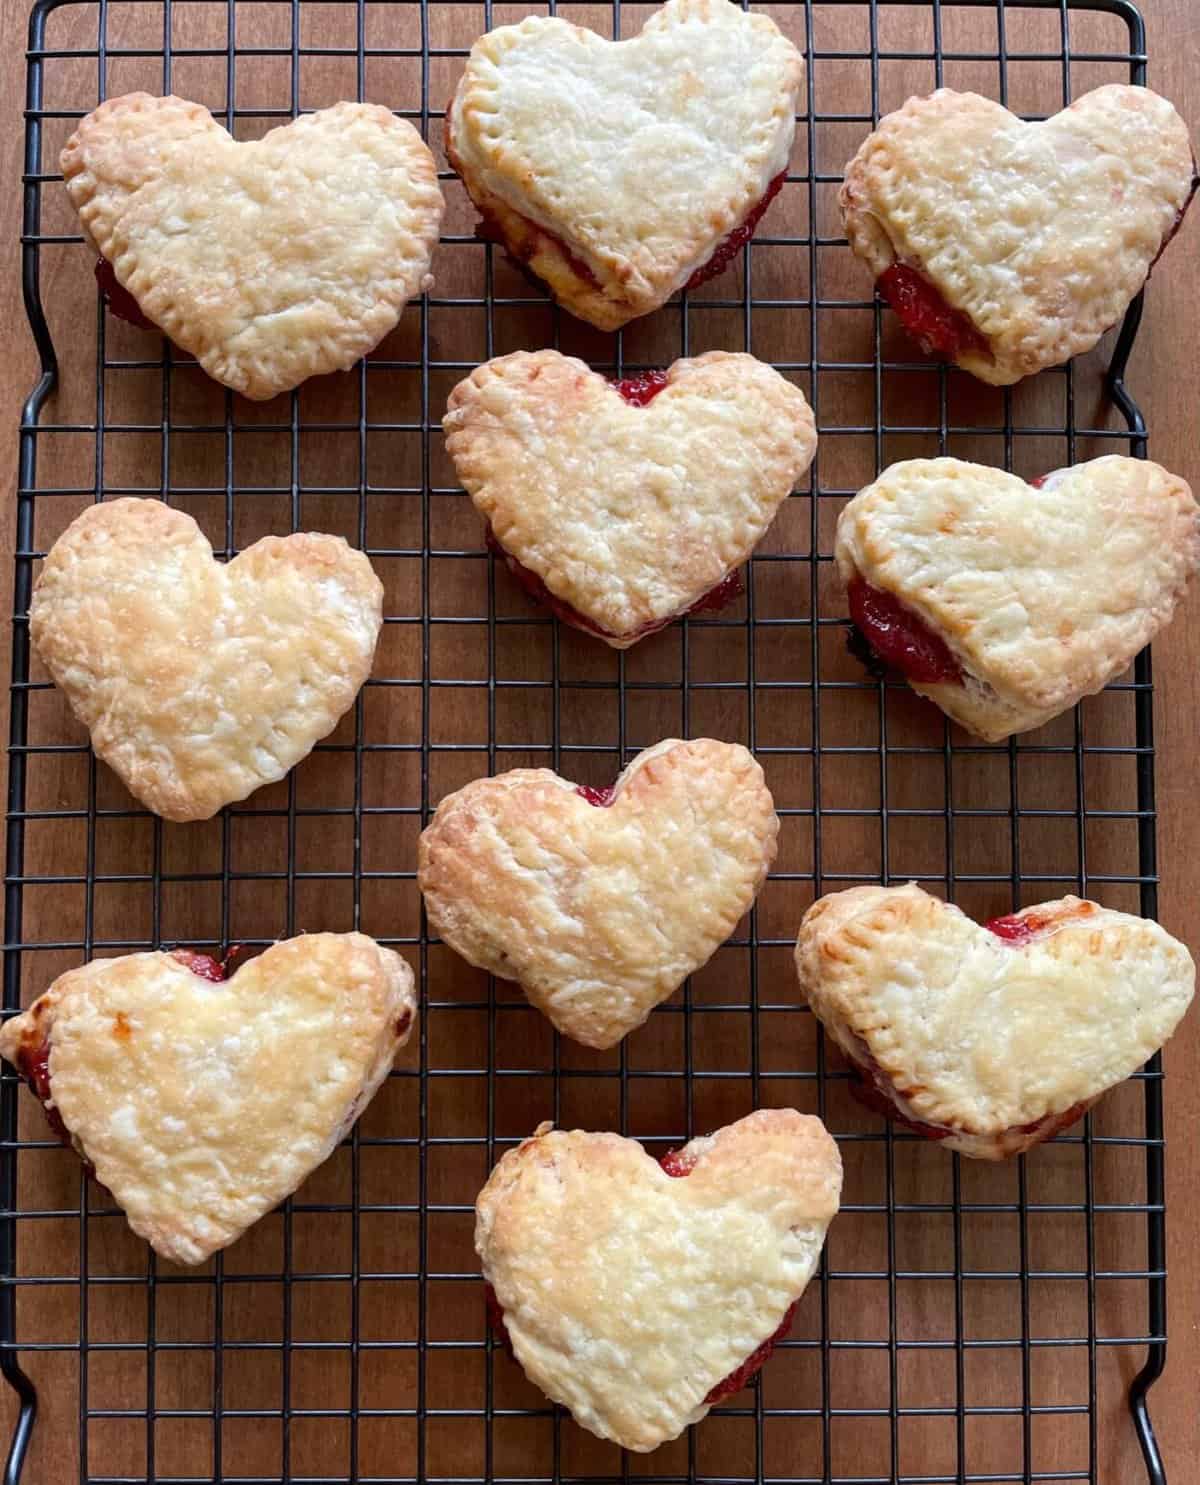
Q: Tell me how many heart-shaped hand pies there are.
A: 10